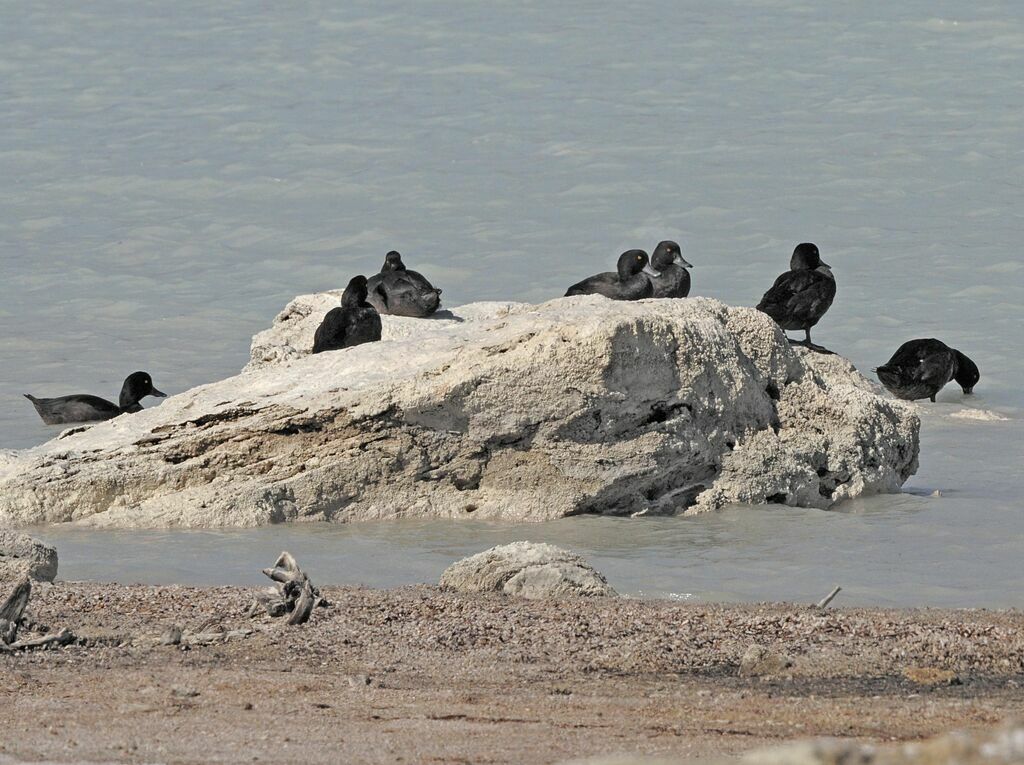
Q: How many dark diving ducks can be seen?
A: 7